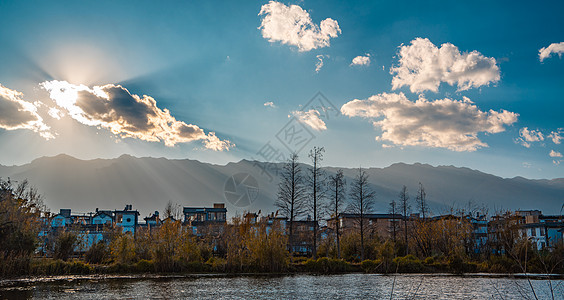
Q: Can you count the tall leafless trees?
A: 7